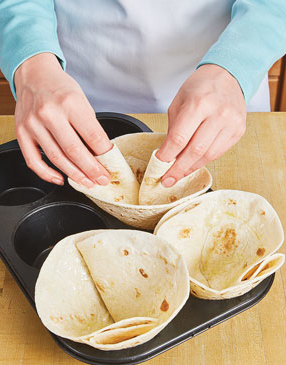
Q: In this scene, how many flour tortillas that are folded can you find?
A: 3